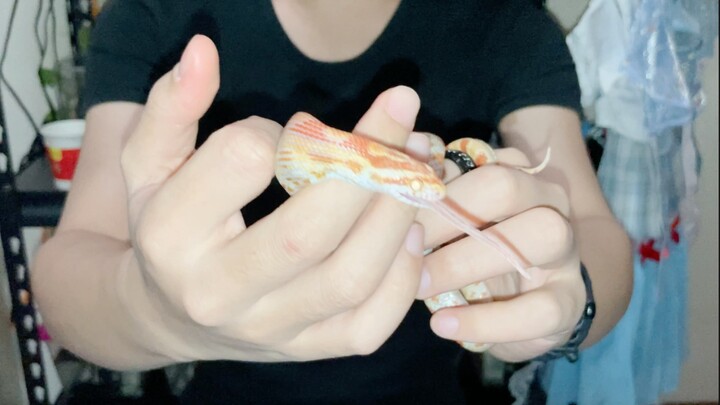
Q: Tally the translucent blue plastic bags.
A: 1